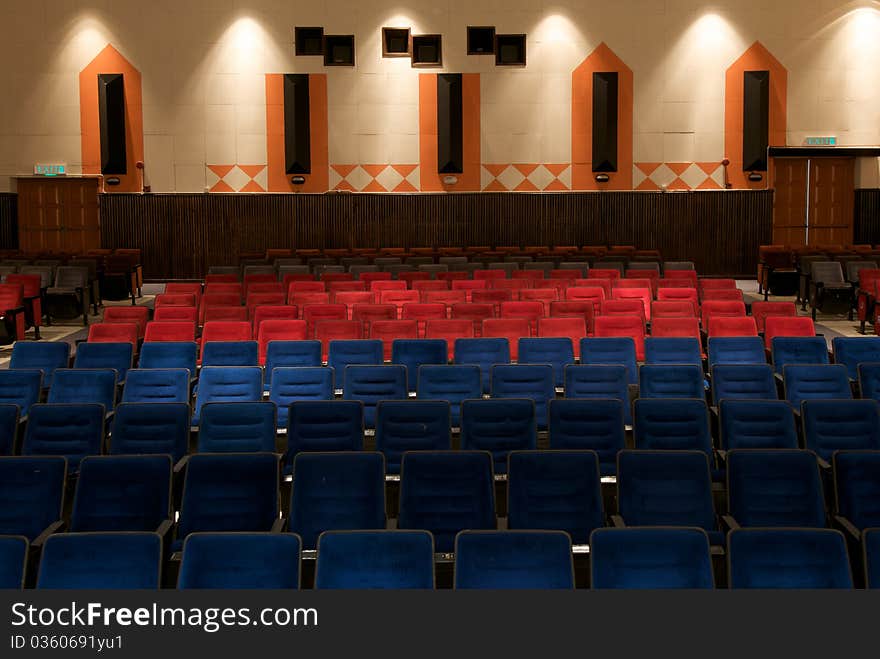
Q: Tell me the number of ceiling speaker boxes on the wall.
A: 6